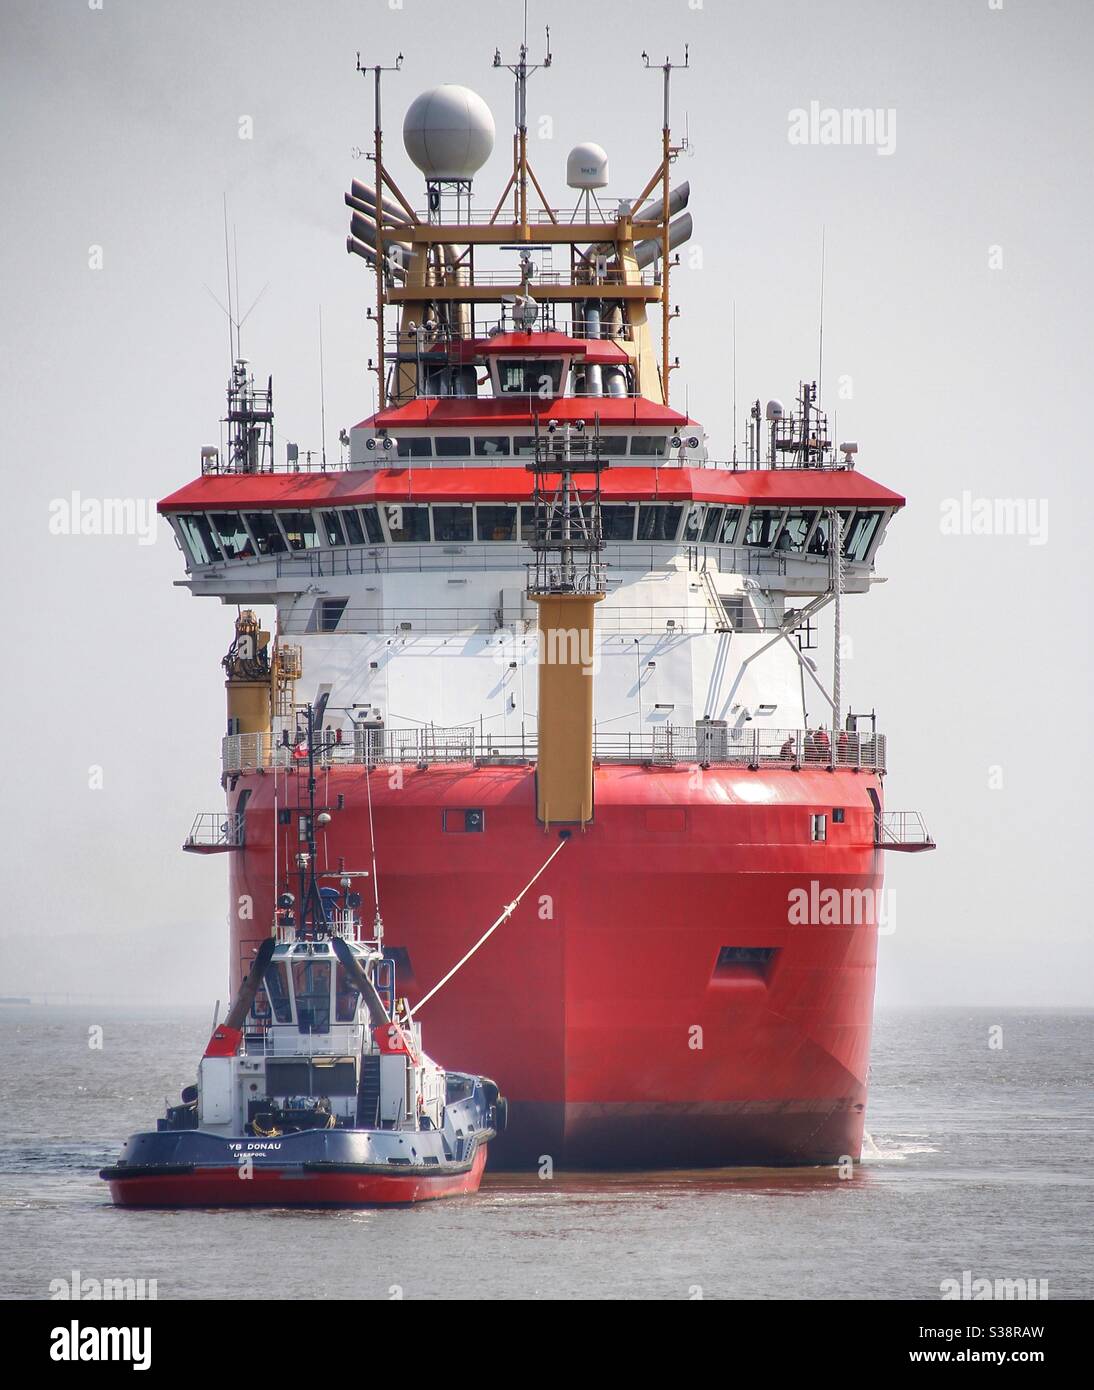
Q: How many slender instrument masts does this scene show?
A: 3